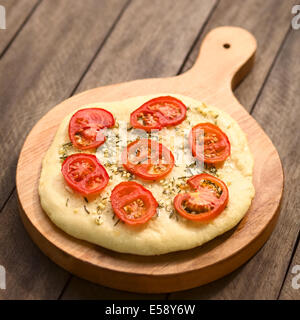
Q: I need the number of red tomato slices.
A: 7